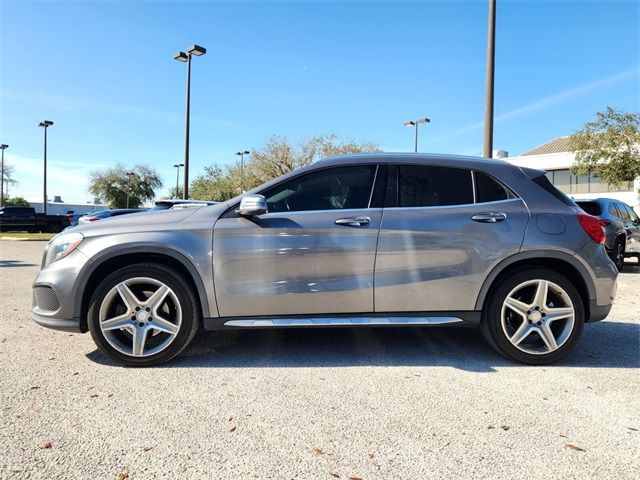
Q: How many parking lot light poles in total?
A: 8